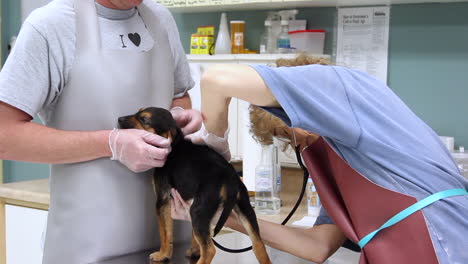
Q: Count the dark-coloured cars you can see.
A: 0